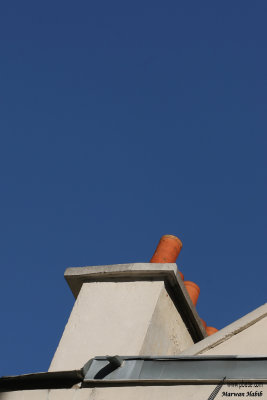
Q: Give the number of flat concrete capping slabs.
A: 1